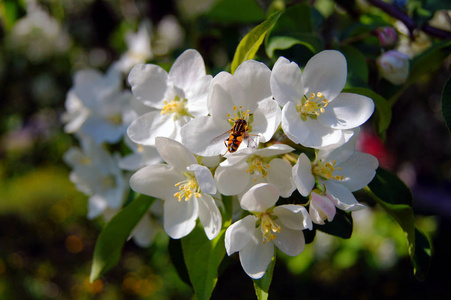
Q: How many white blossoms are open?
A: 7